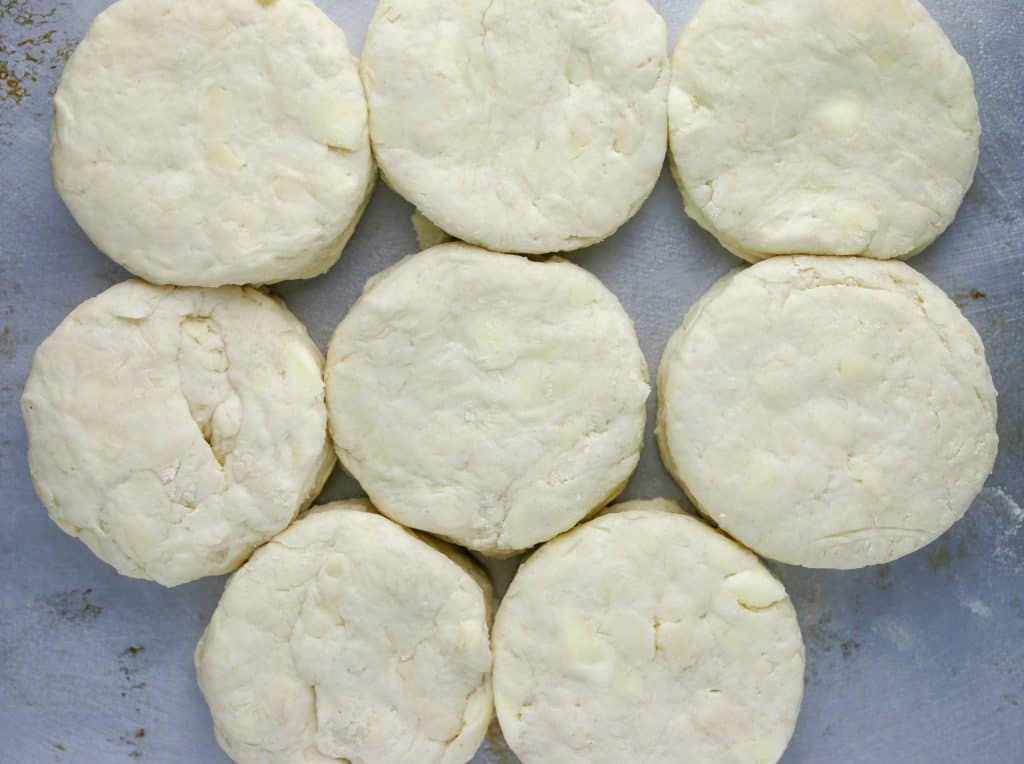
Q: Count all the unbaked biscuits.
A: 8